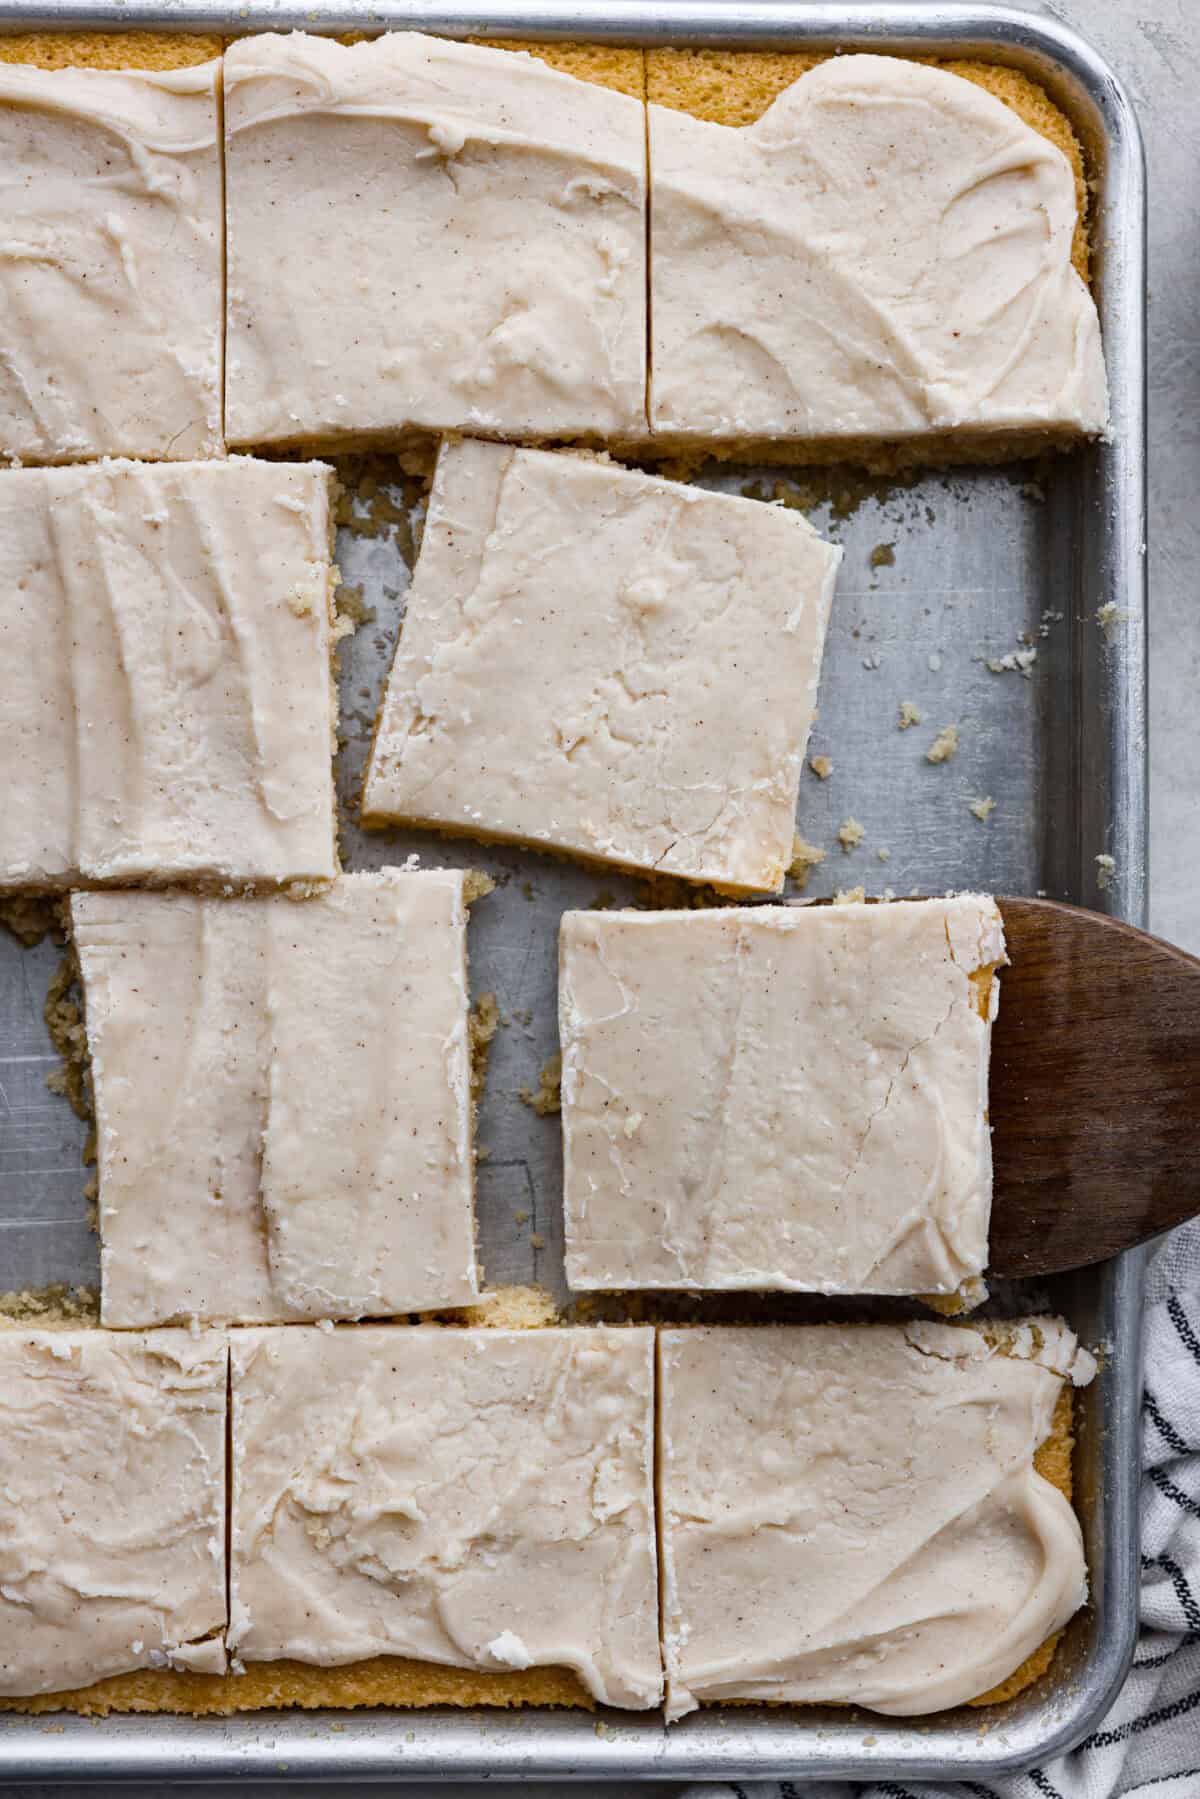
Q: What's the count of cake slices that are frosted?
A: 10